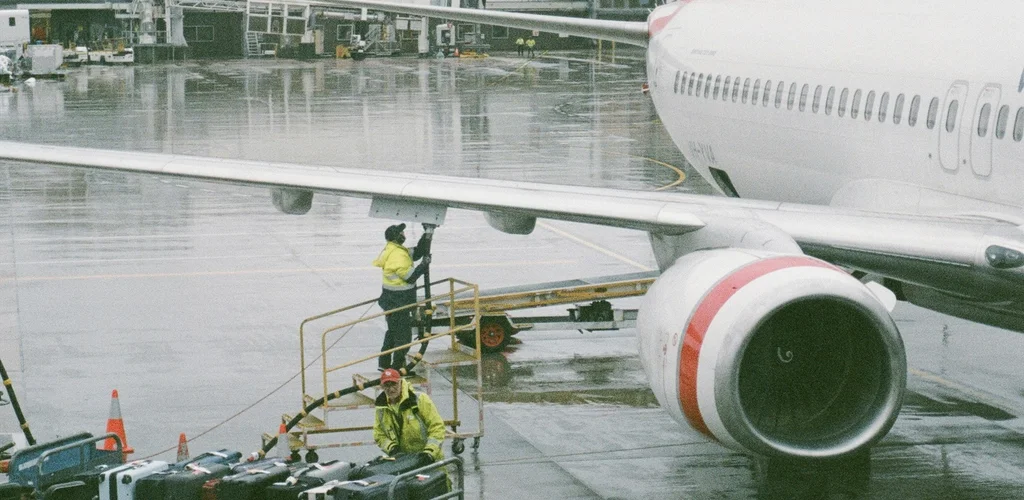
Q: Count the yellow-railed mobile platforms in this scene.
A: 1